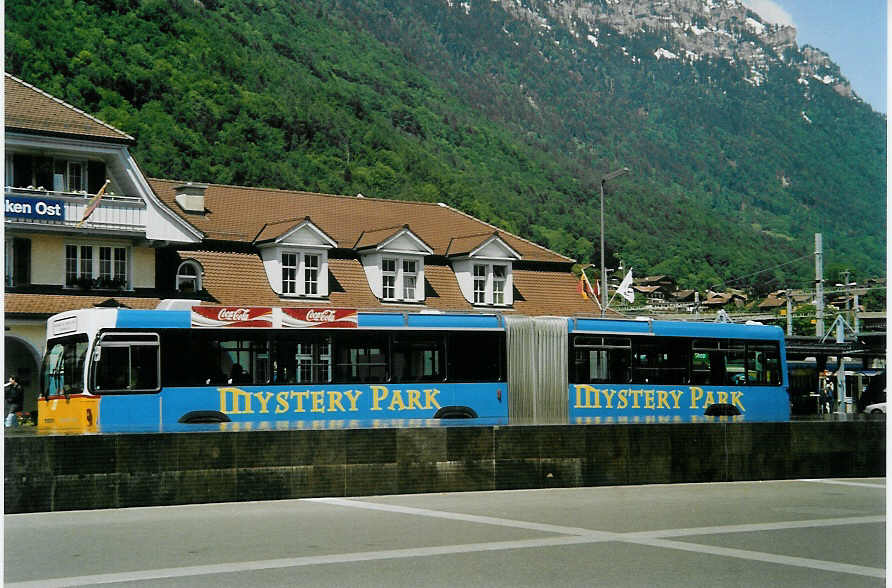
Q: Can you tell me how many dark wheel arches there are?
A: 3